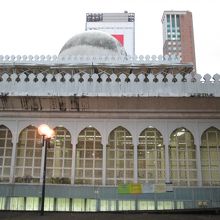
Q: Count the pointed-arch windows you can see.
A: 8